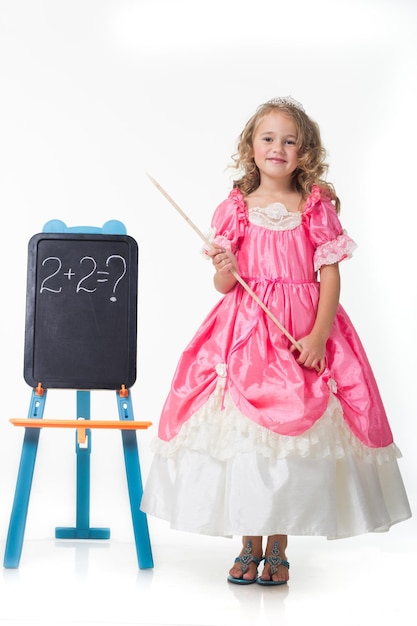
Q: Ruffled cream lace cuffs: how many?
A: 2